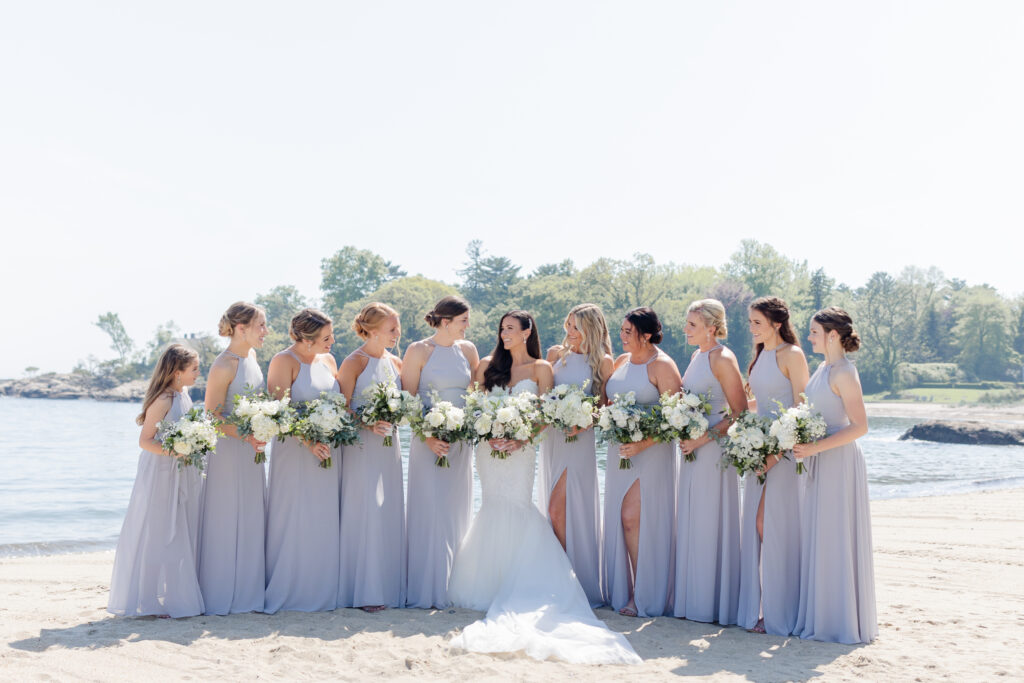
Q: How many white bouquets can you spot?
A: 11